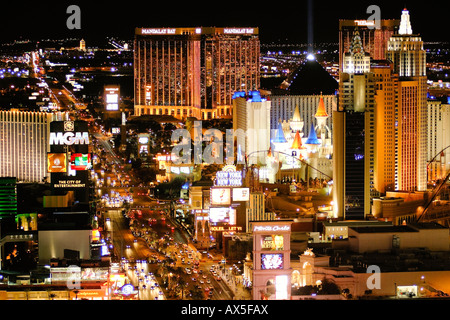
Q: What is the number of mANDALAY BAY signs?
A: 2